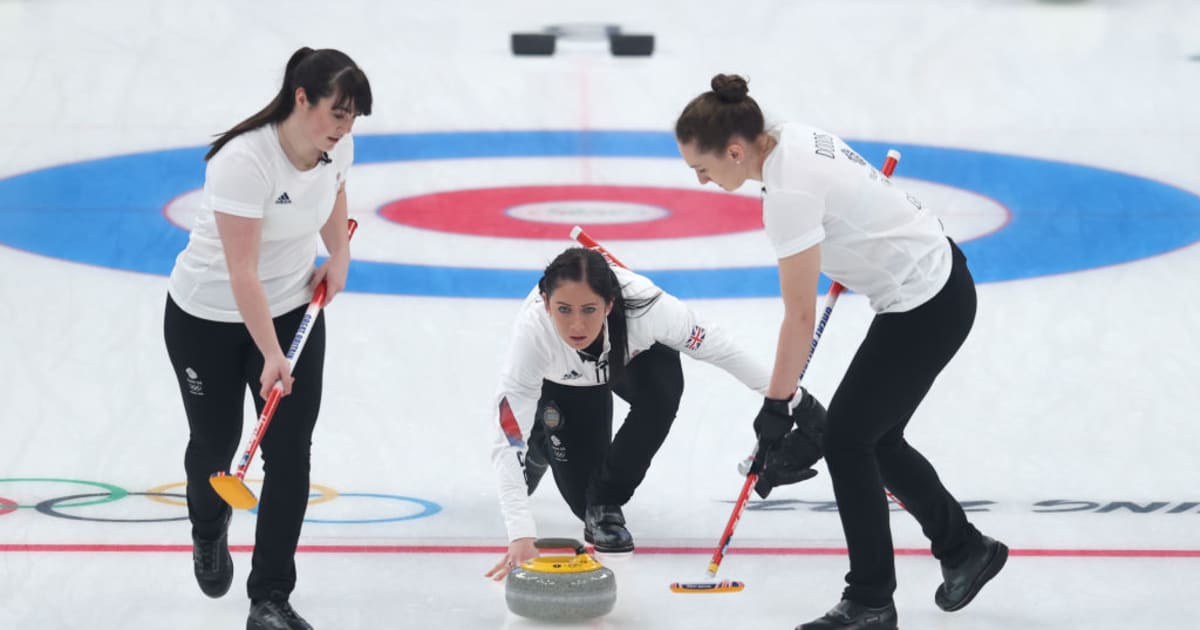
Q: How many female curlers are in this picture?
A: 3